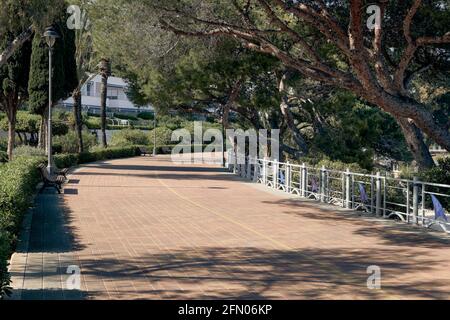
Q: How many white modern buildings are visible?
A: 1